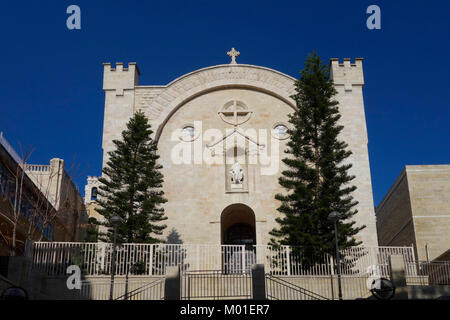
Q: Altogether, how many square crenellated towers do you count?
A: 2